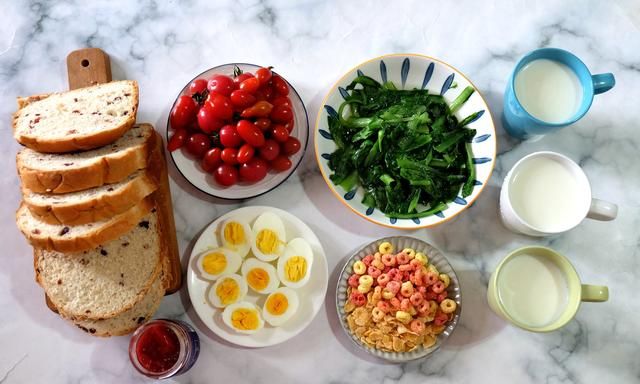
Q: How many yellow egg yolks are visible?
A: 8